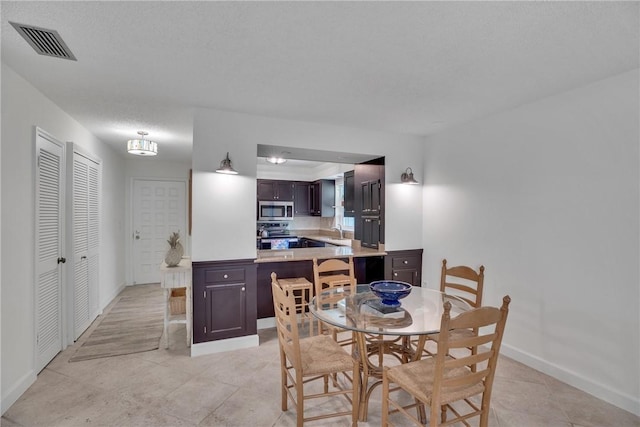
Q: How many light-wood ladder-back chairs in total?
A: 4